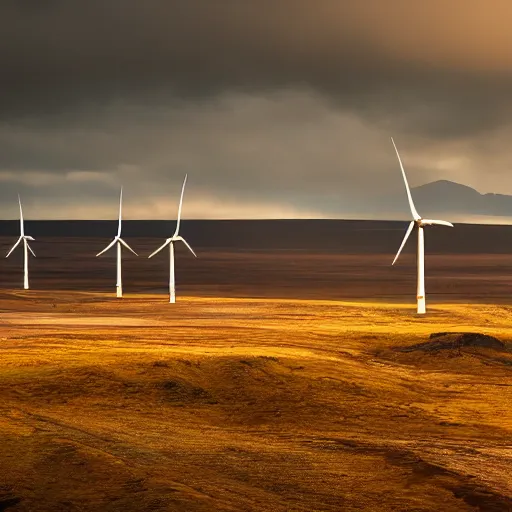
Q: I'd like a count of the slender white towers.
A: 4